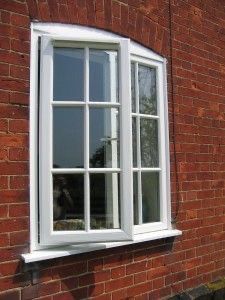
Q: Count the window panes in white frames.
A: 12